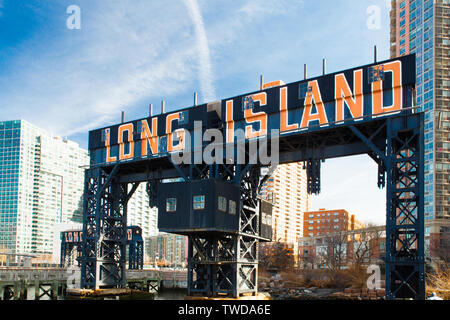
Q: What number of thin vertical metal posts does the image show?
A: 8